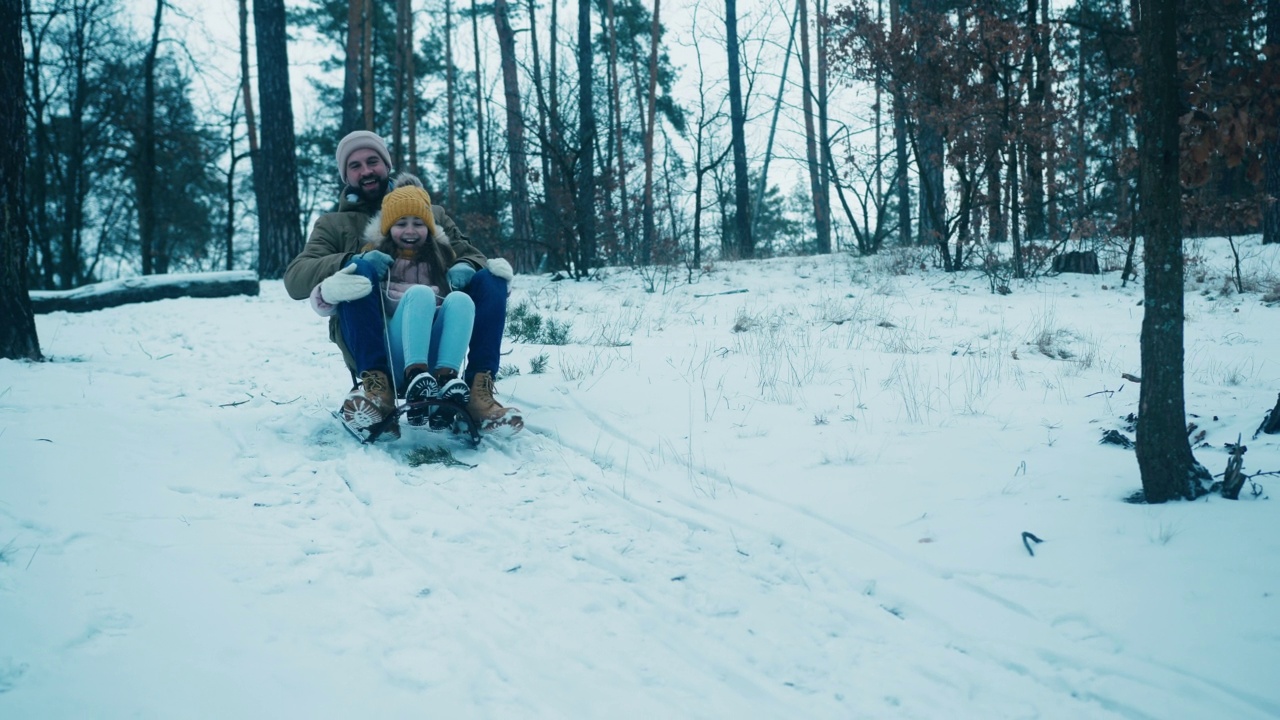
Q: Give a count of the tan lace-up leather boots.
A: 2